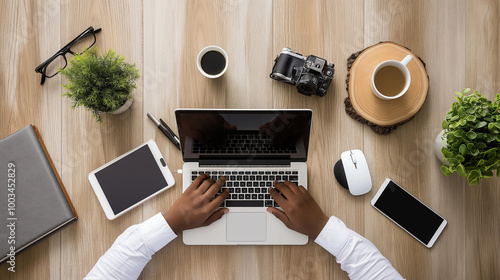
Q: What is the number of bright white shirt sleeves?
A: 2